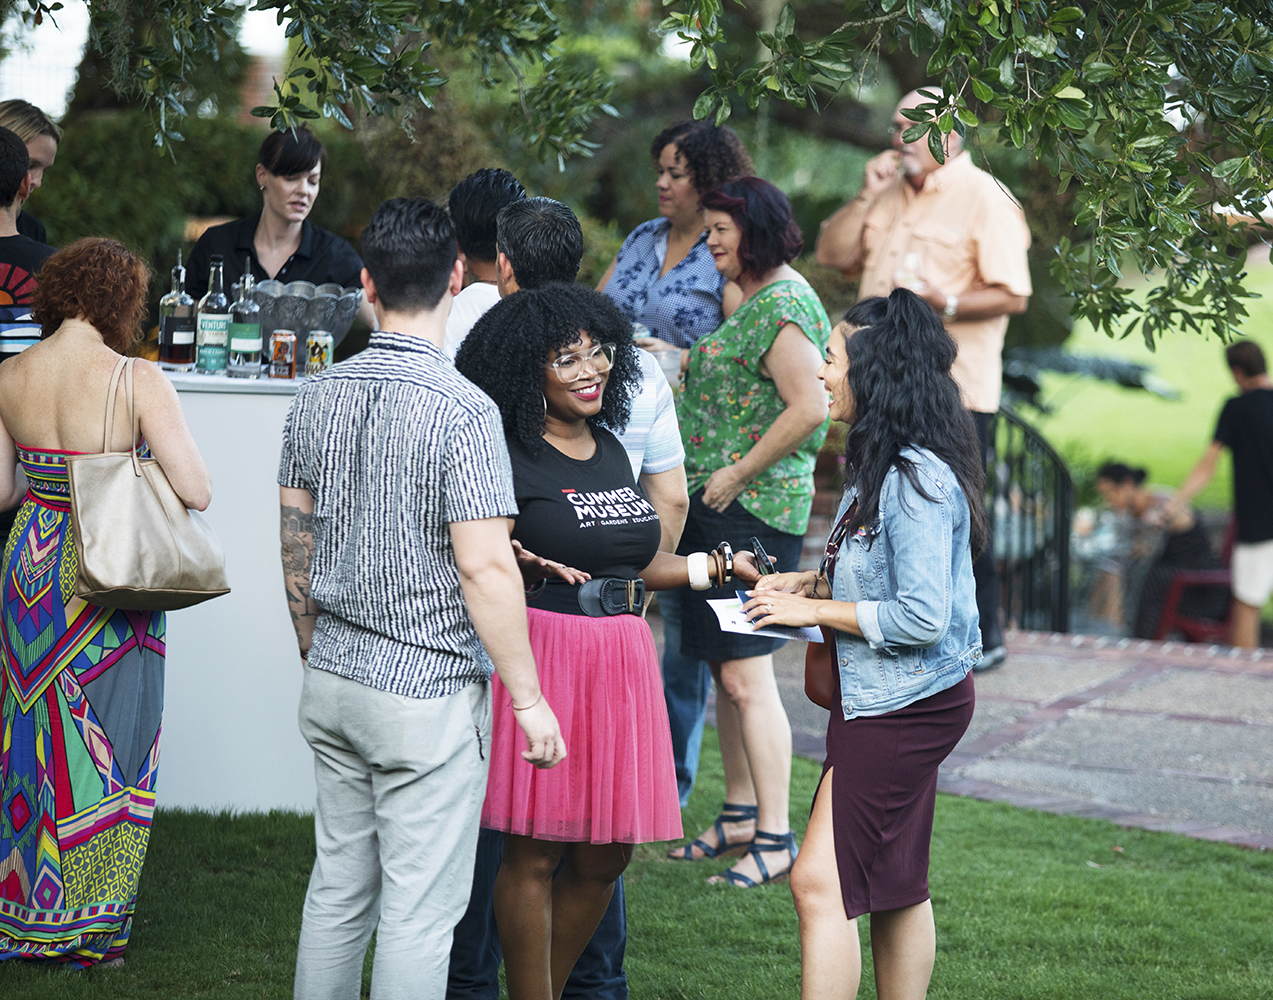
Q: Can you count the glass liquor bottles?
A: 3